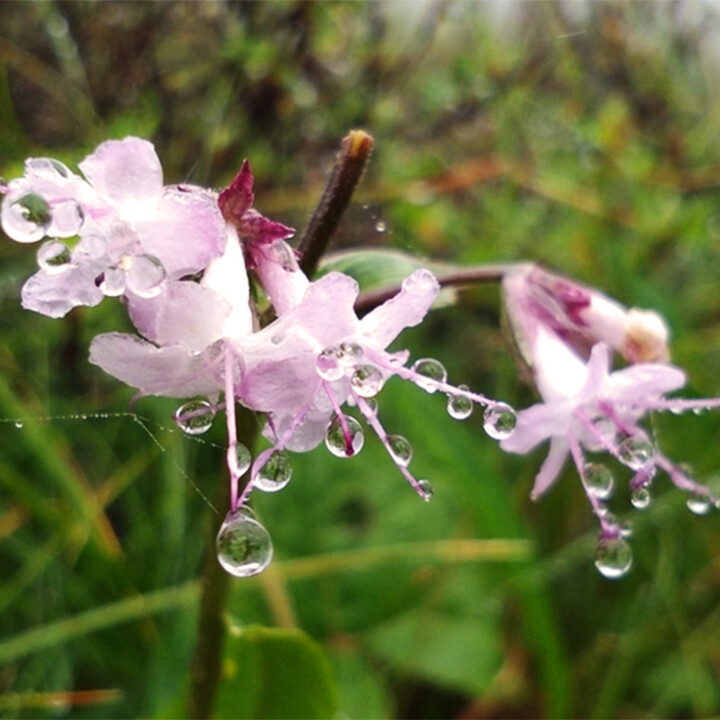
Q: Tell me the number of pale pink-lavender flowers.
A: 4